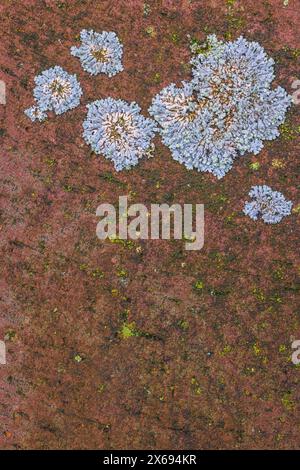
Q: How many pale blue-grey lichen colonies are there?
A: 5